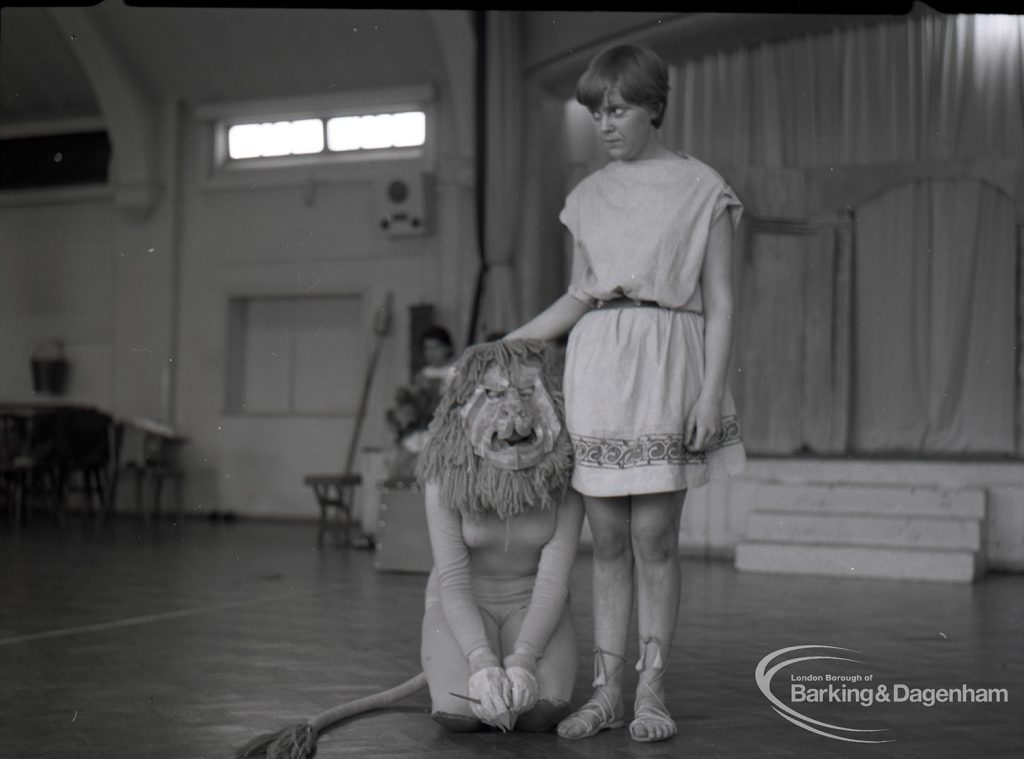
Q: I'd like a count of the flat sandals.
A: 2